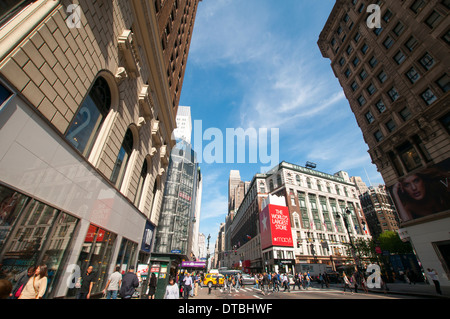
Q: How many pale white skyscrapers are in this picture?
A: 1